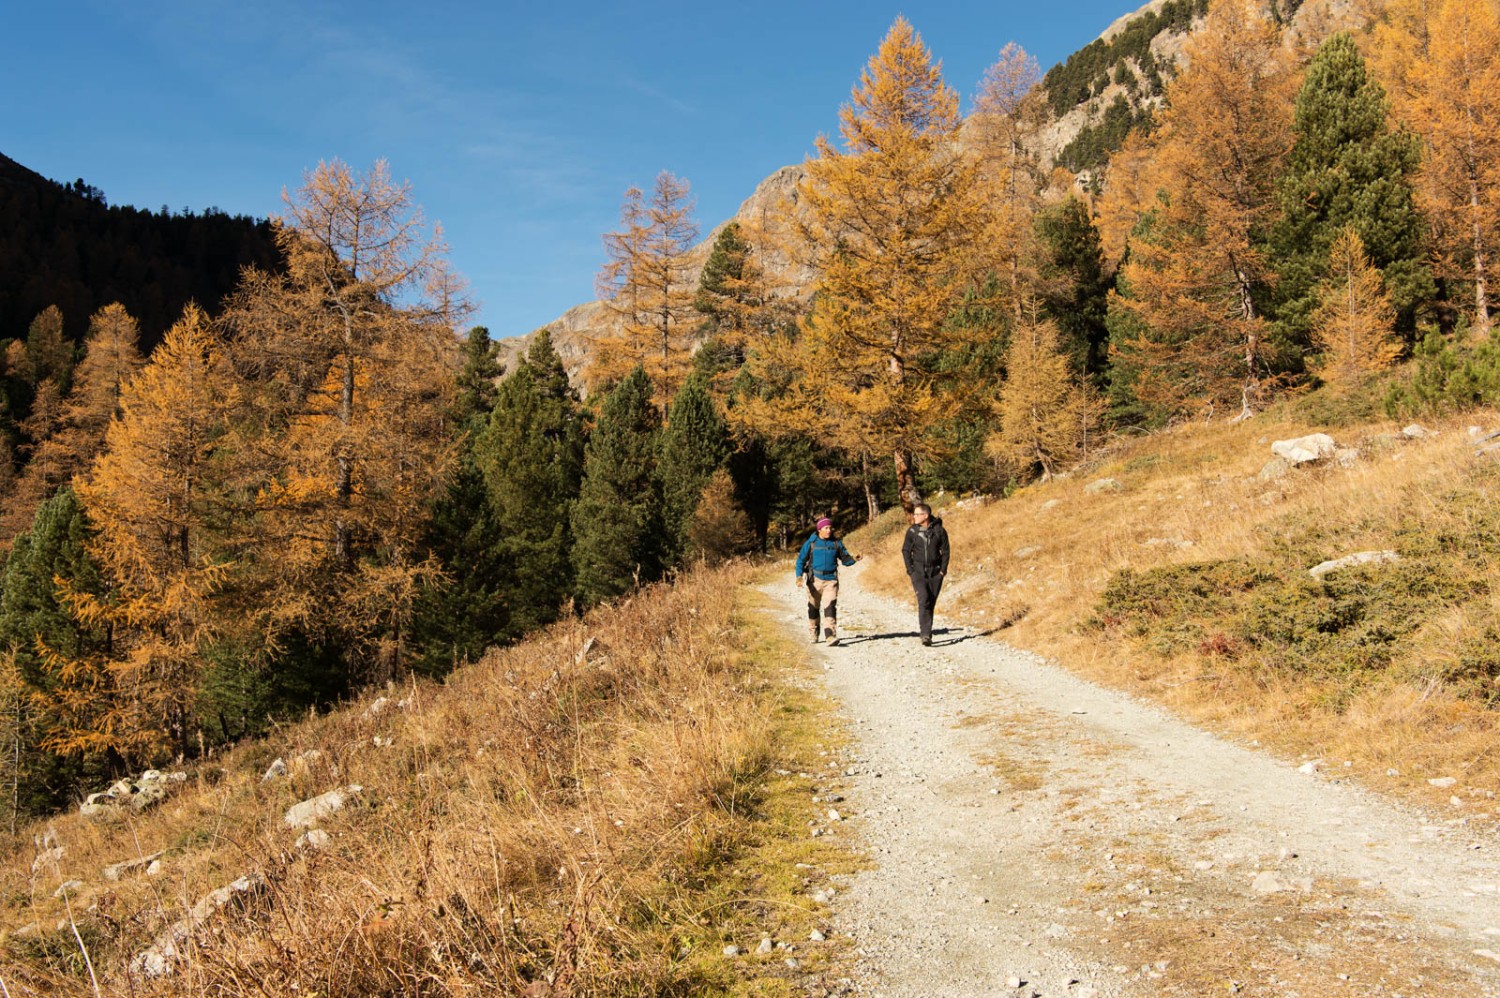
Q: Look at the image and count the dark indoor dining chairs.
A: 0